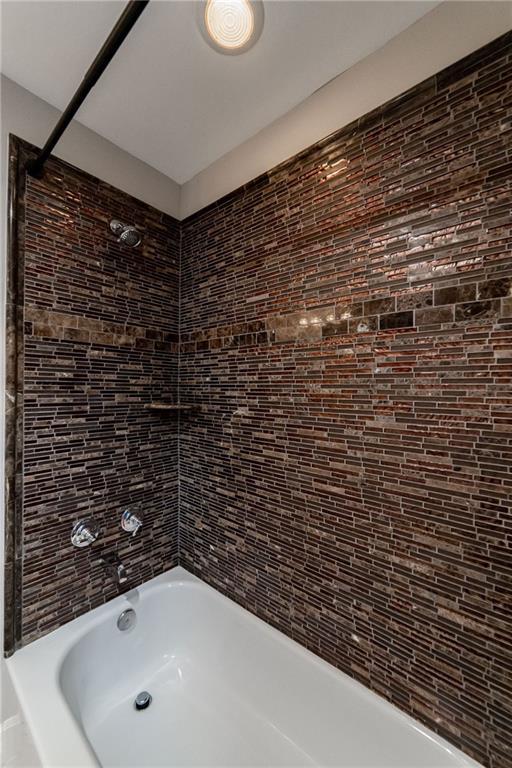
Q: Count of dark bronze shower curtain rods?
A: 1